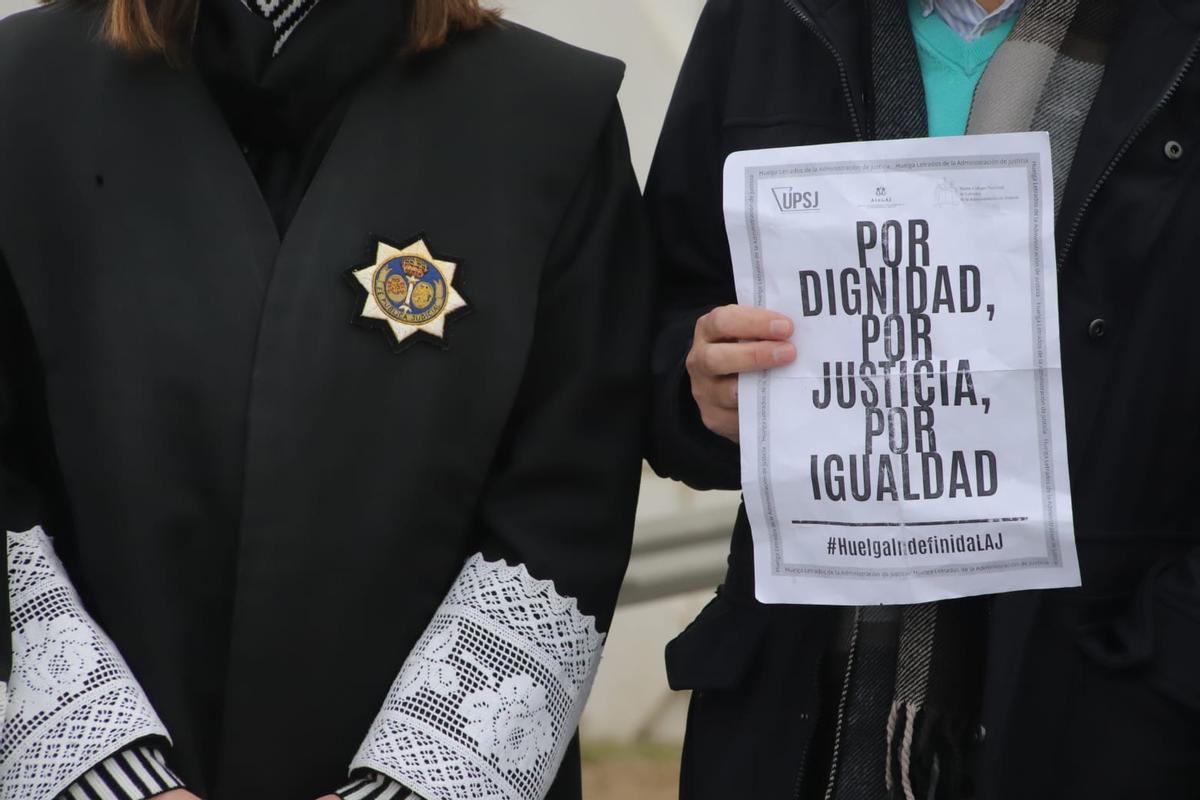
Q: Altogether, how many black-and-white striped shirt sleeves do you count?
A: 2